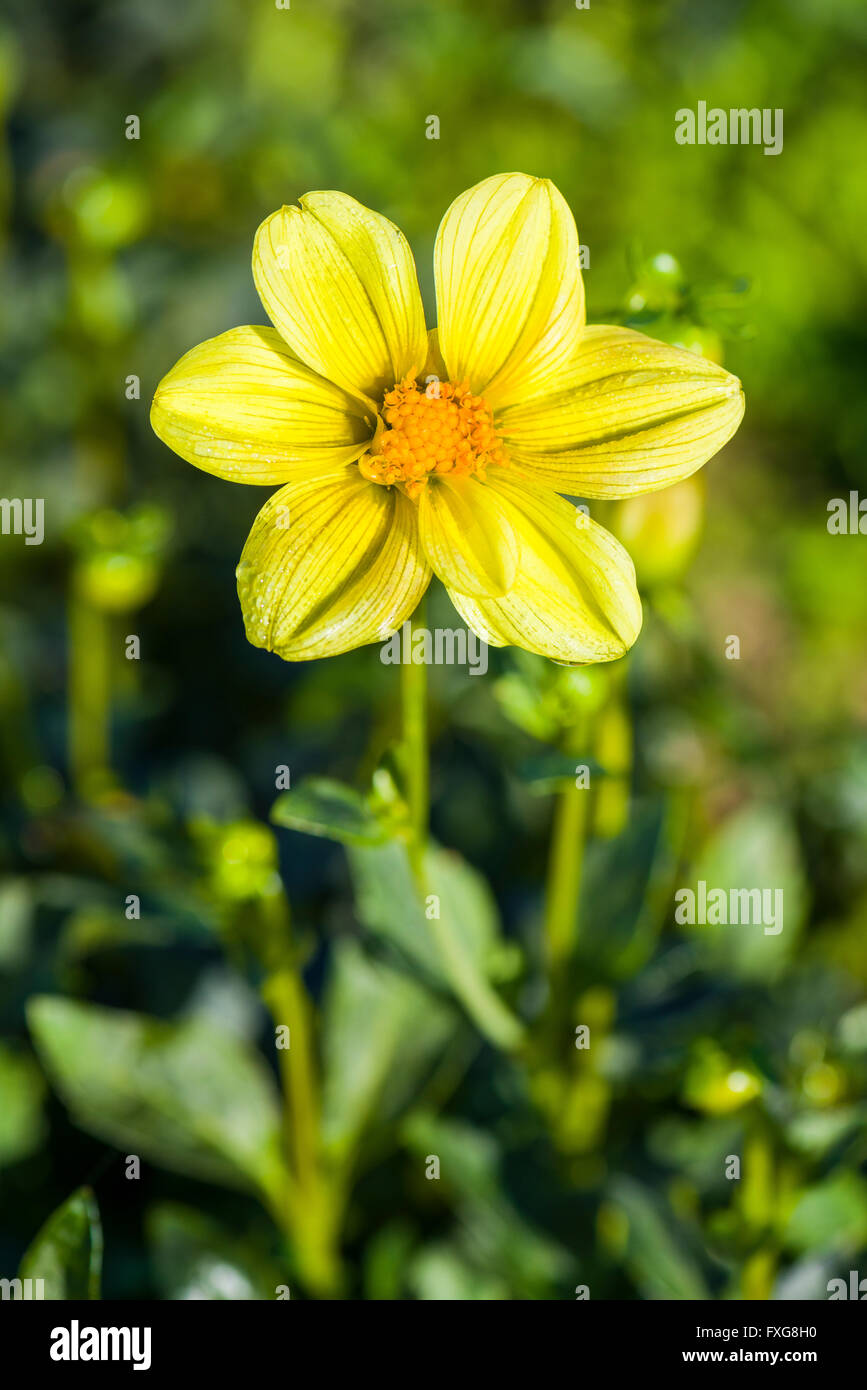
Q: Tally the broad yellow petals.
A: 6